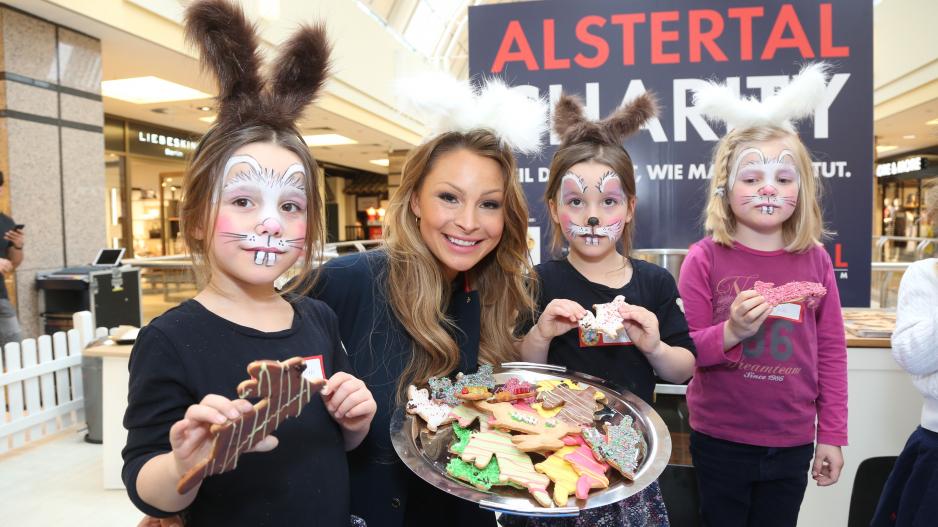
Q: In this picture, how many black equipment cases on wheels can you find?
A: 1